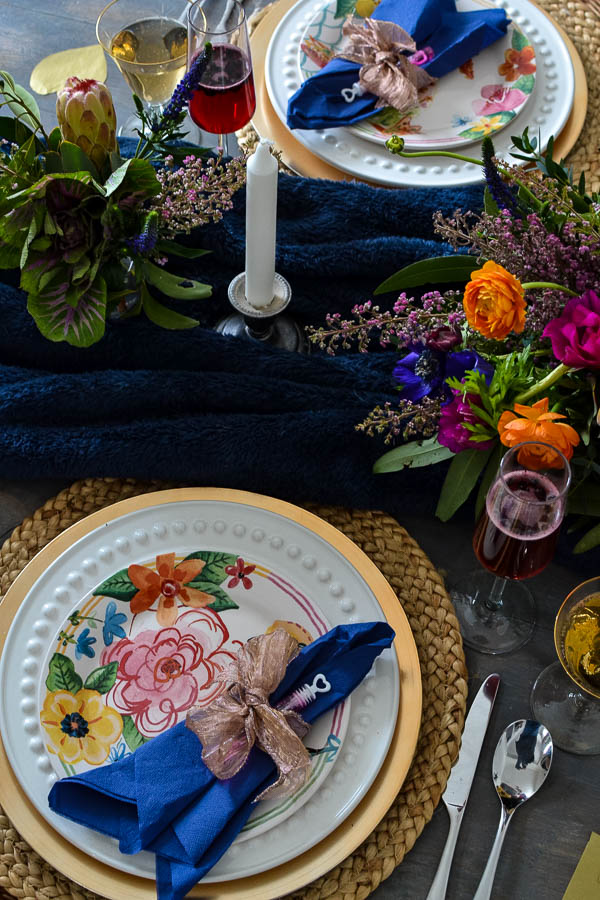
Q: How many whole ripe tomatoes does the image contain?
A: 0